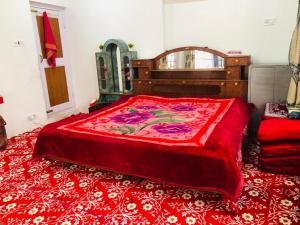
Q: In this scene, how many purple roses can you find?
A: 4